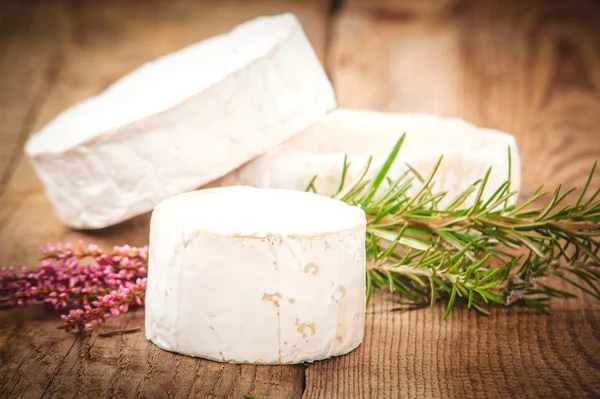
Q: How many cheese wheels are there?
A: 3